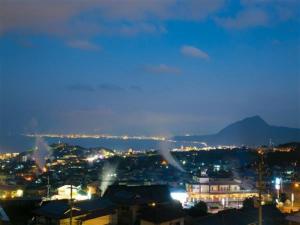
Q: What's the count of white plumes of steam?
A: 3